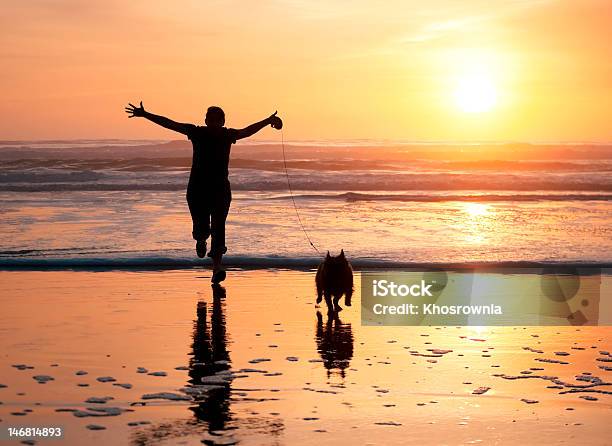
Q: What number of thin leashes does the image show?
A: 1